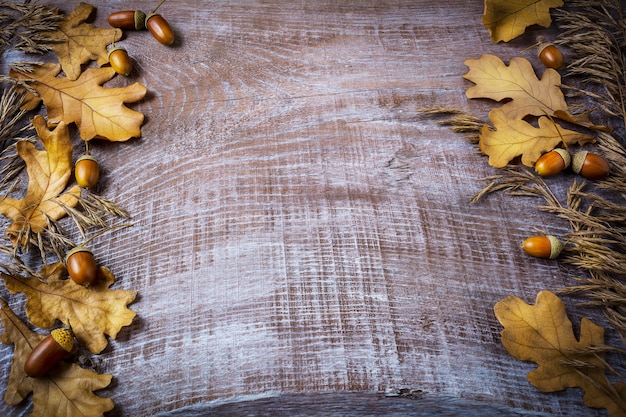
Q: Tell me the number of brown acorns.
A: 10